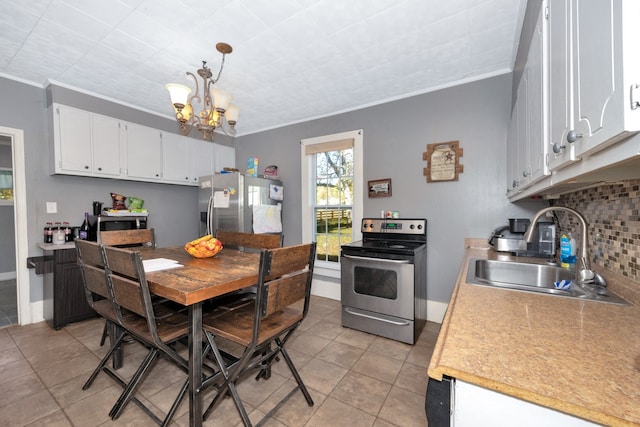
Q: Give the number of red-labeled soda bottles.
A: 3